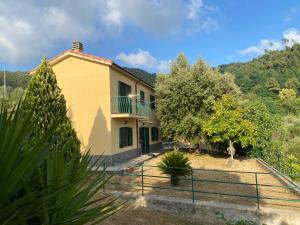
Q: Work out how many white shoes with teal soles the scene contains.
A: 0